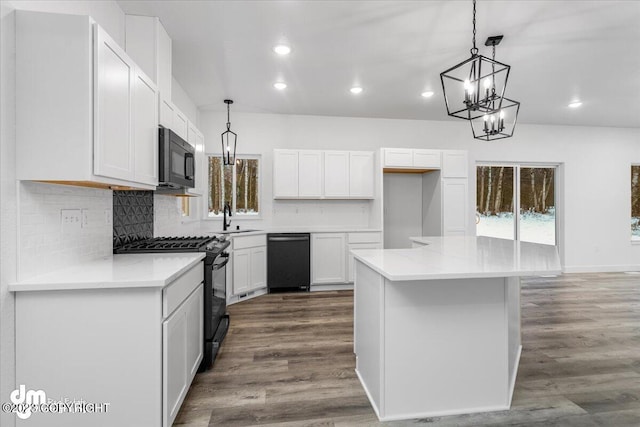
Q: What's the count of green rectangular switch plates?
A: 0